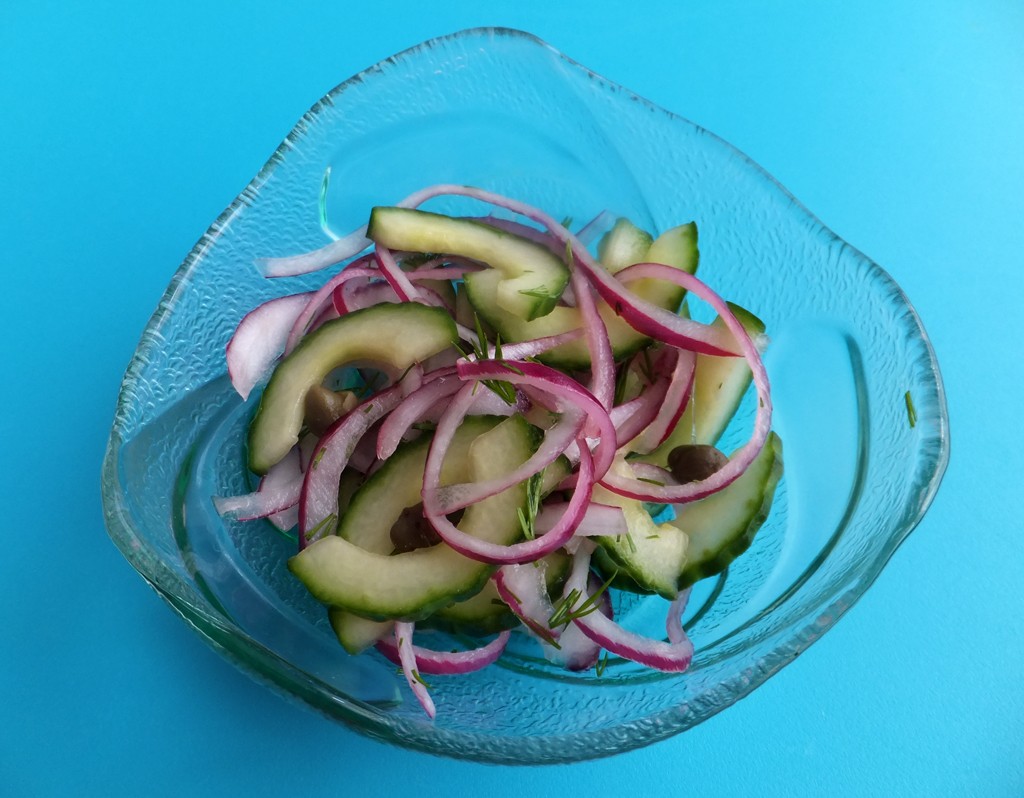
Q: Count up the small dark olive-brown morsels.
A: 3